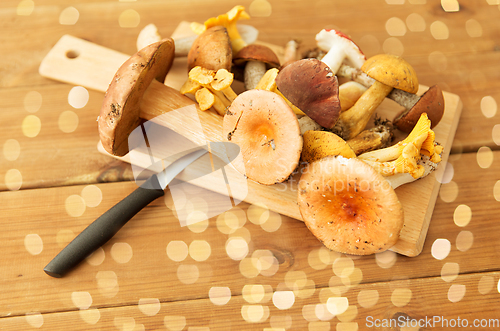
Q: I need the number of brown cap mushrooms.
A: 5